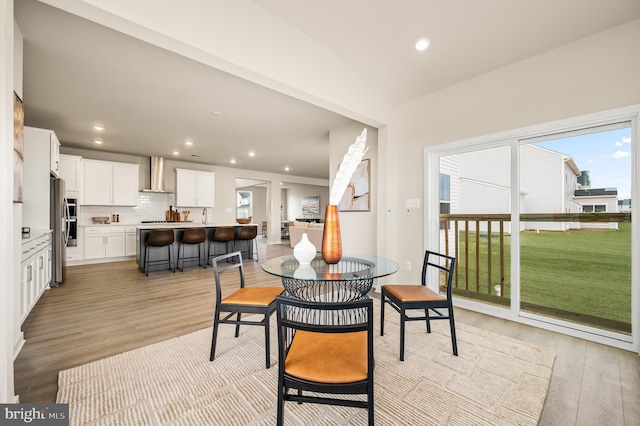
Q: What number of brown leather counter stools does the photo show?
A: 4